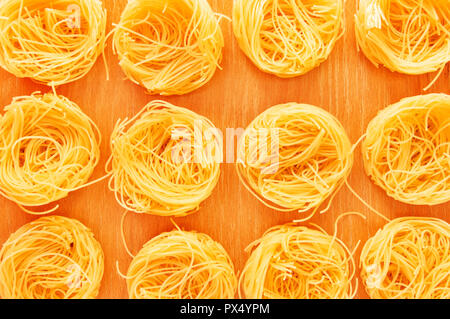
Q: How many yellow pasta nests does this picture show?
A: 12